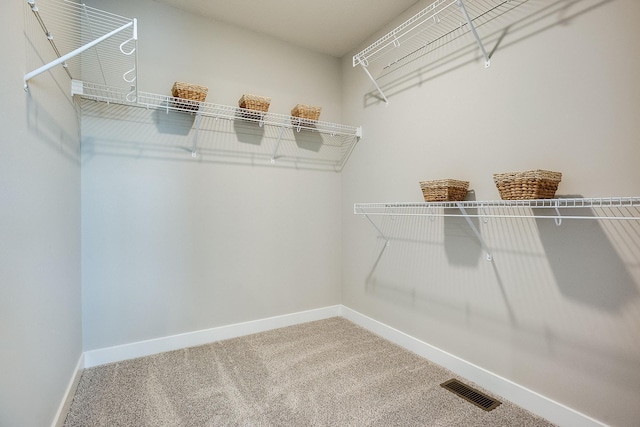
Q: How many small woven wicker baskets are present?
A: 5